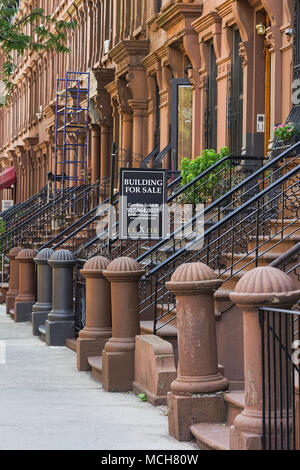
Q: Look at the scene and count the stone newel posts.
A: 8